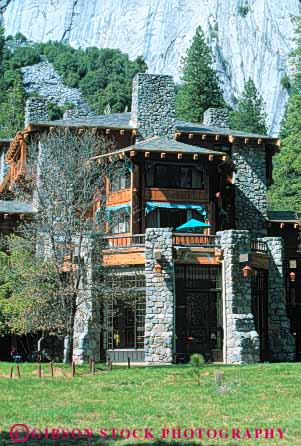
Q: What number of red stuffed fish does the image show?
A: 0